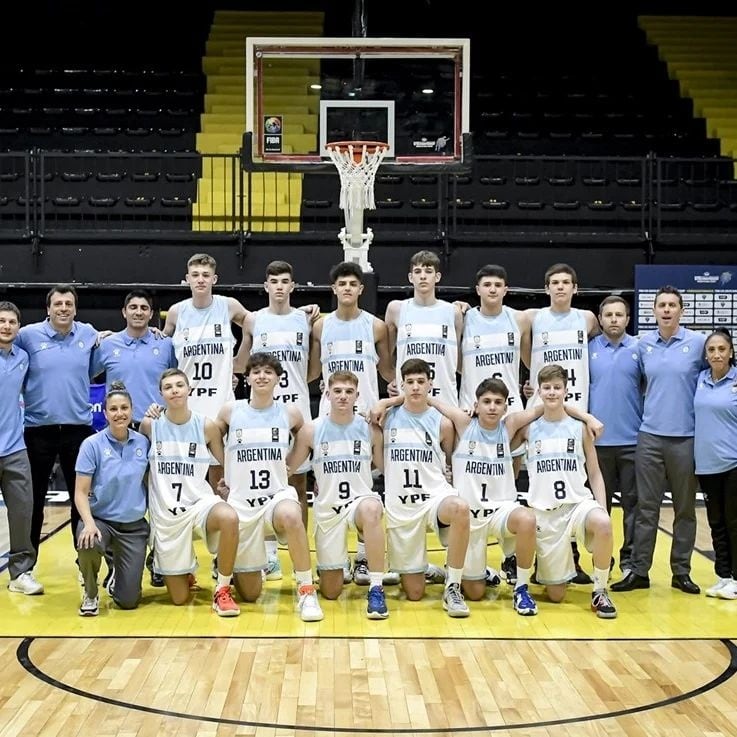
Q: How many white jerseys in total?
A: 12